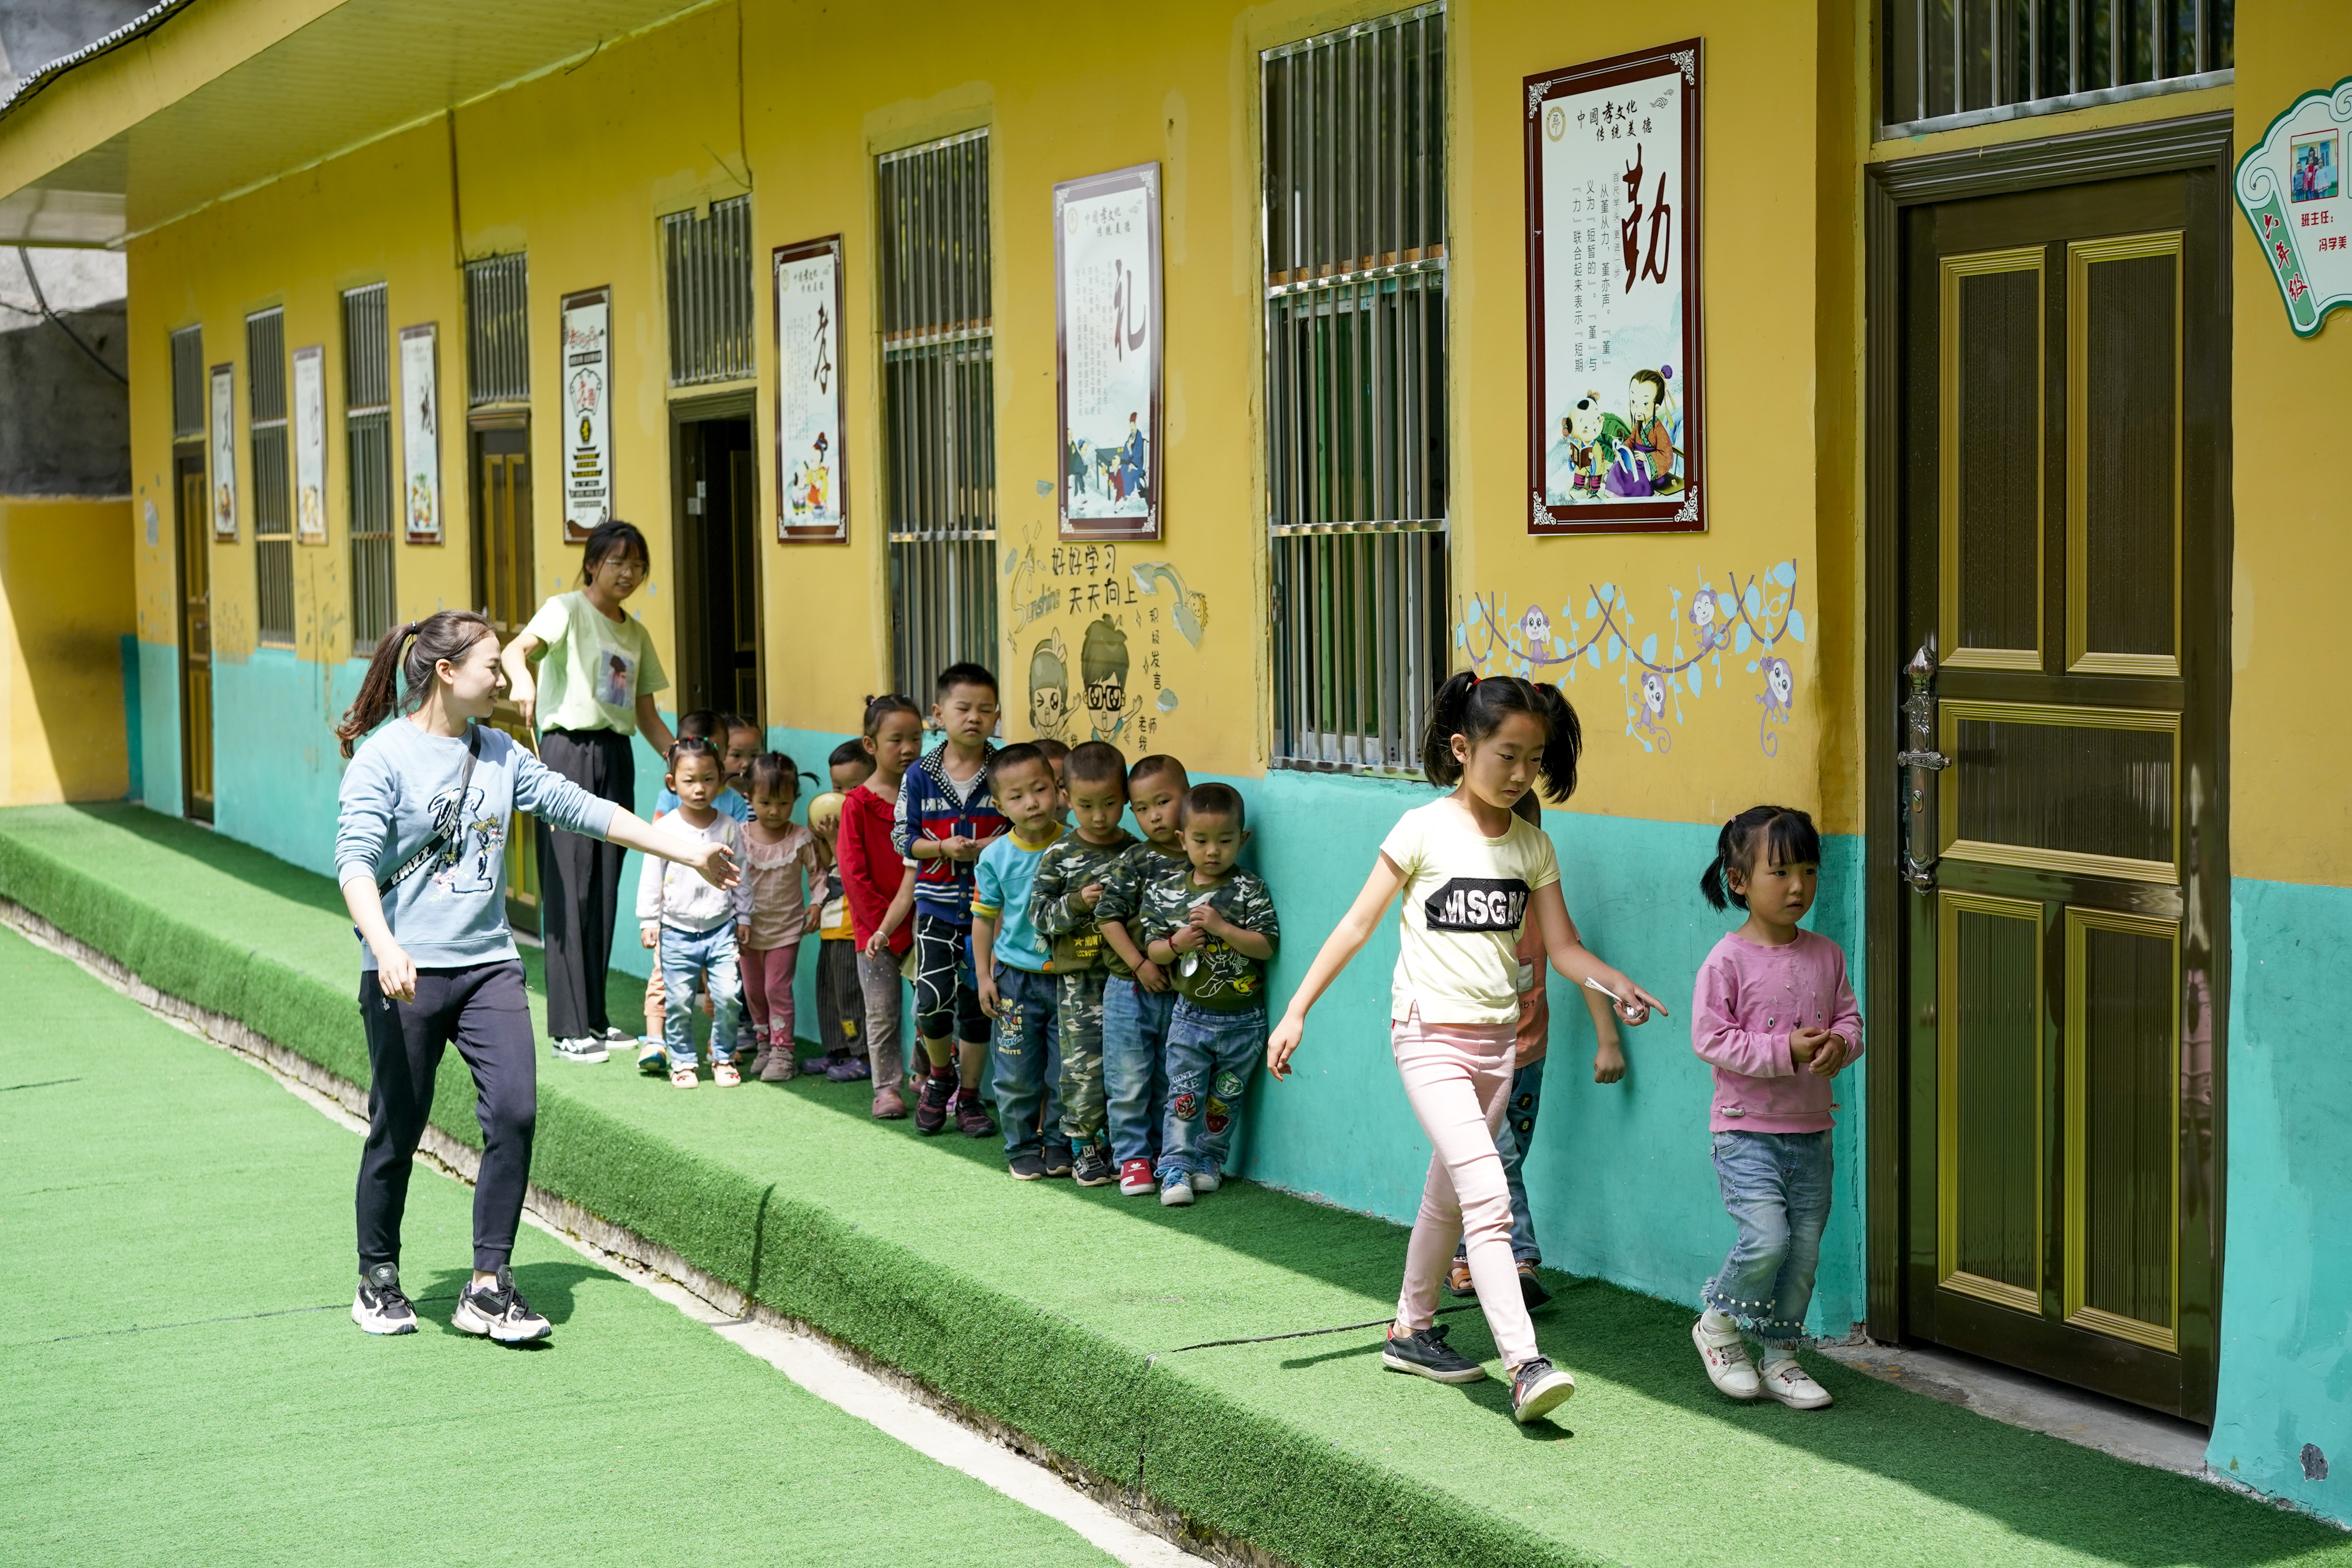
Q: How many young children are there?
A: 15